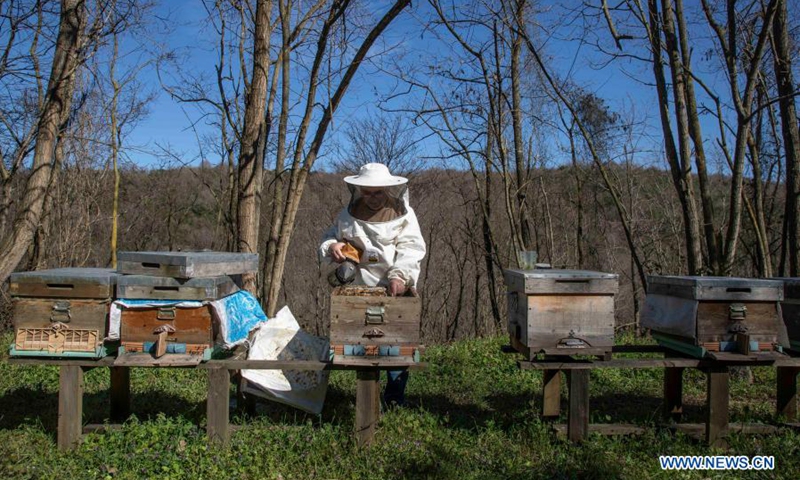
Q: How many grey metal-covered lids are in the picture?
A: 6